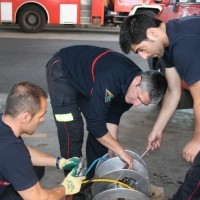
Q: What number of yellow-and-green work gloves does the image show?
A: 2